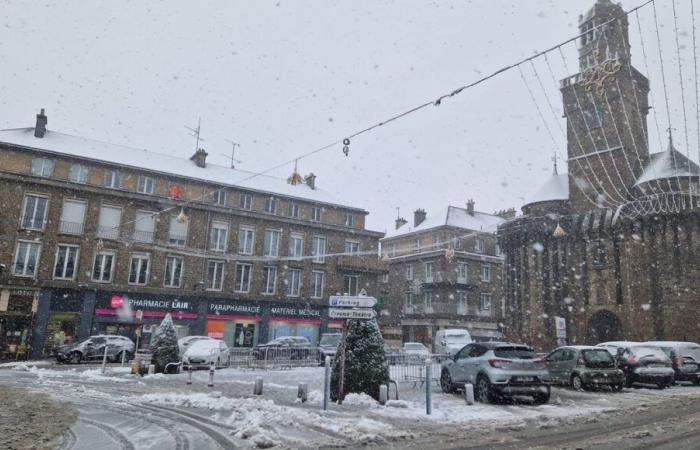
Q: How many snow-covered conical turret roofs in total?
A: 2